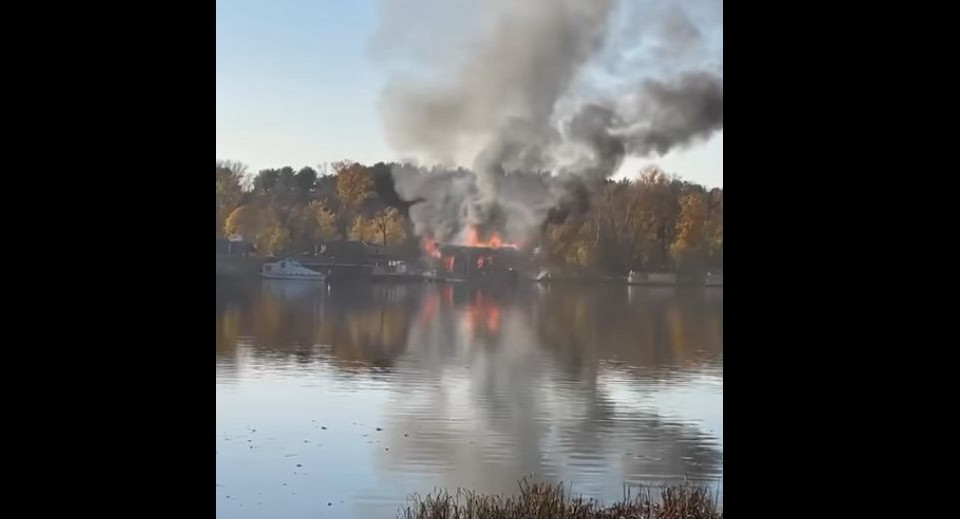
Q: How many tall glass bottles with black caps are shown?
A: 0